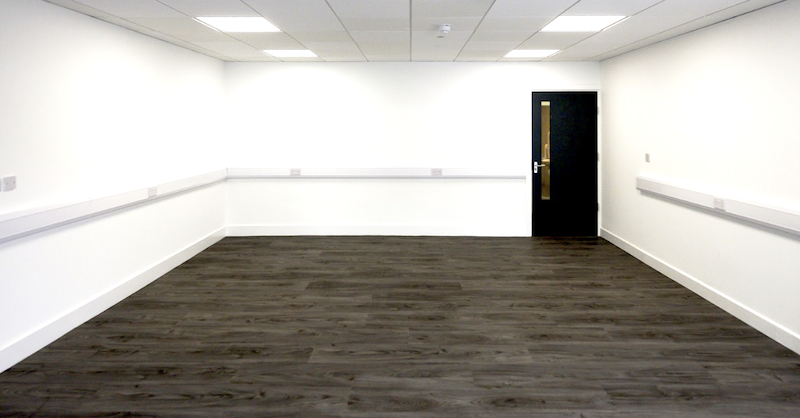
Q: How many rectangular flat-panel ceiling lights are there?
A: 4